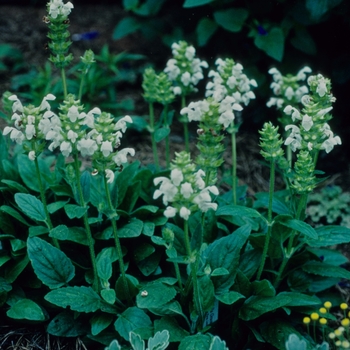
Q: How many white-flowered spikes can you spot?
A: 10